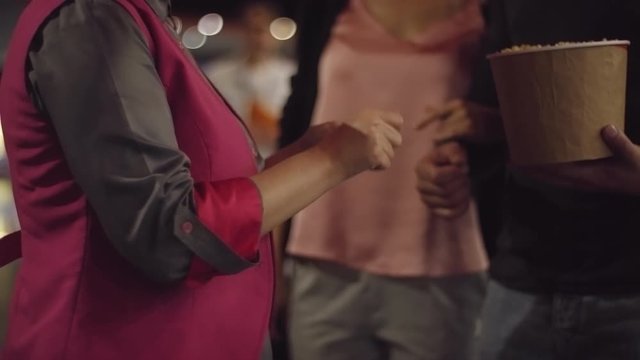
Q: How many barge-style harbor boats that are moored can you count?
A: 0